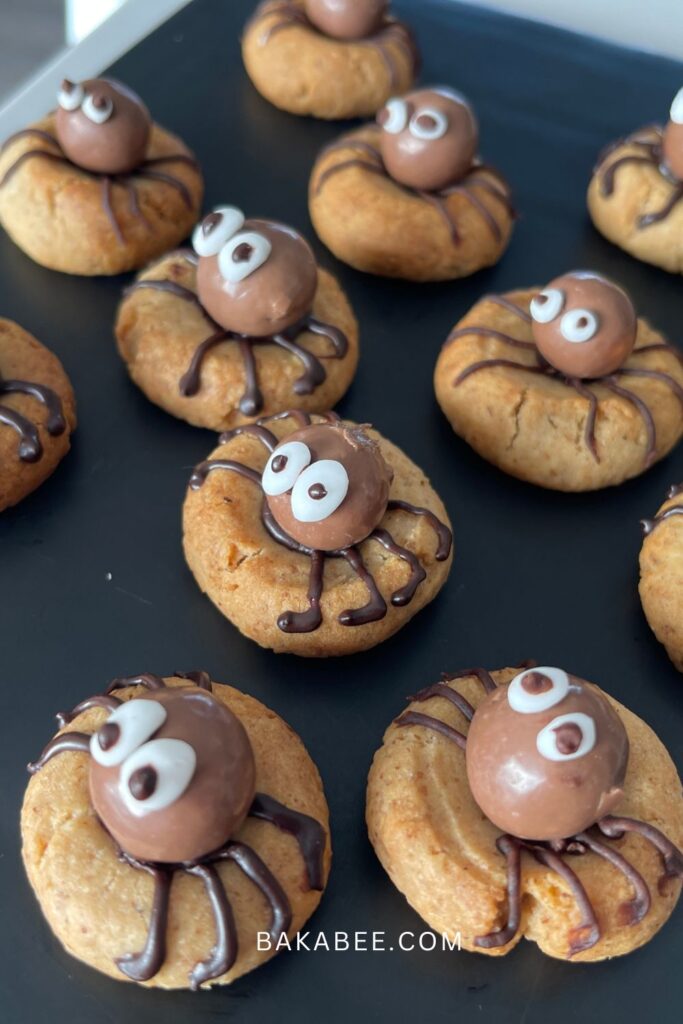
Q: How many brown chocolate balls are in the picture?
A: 9